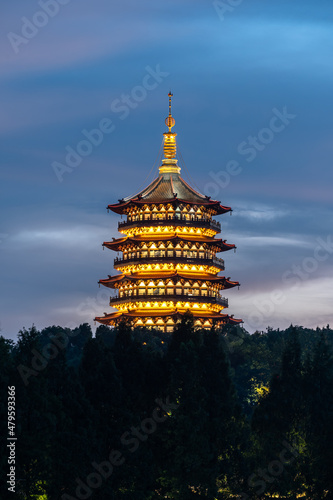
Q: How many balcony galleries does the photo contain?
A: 3